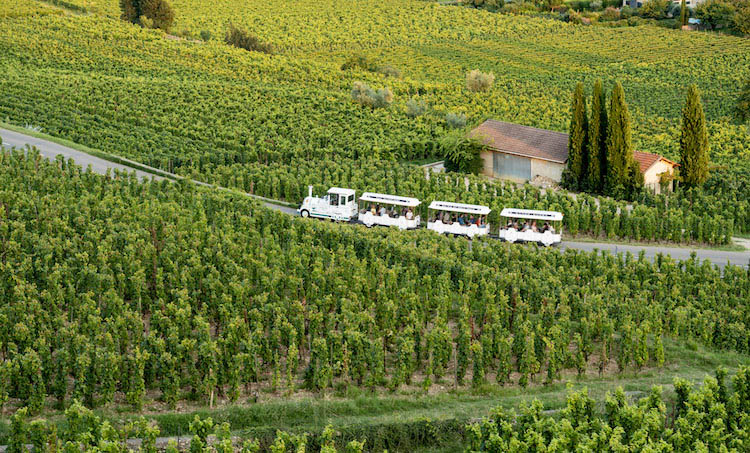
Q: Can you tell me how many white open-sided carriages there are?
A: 3